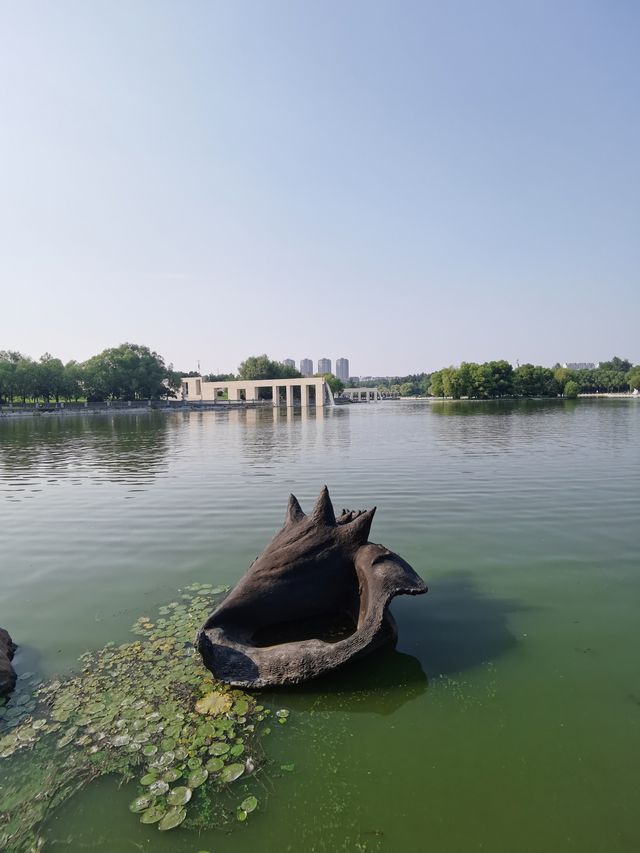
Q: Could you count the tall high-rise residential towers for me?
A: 4